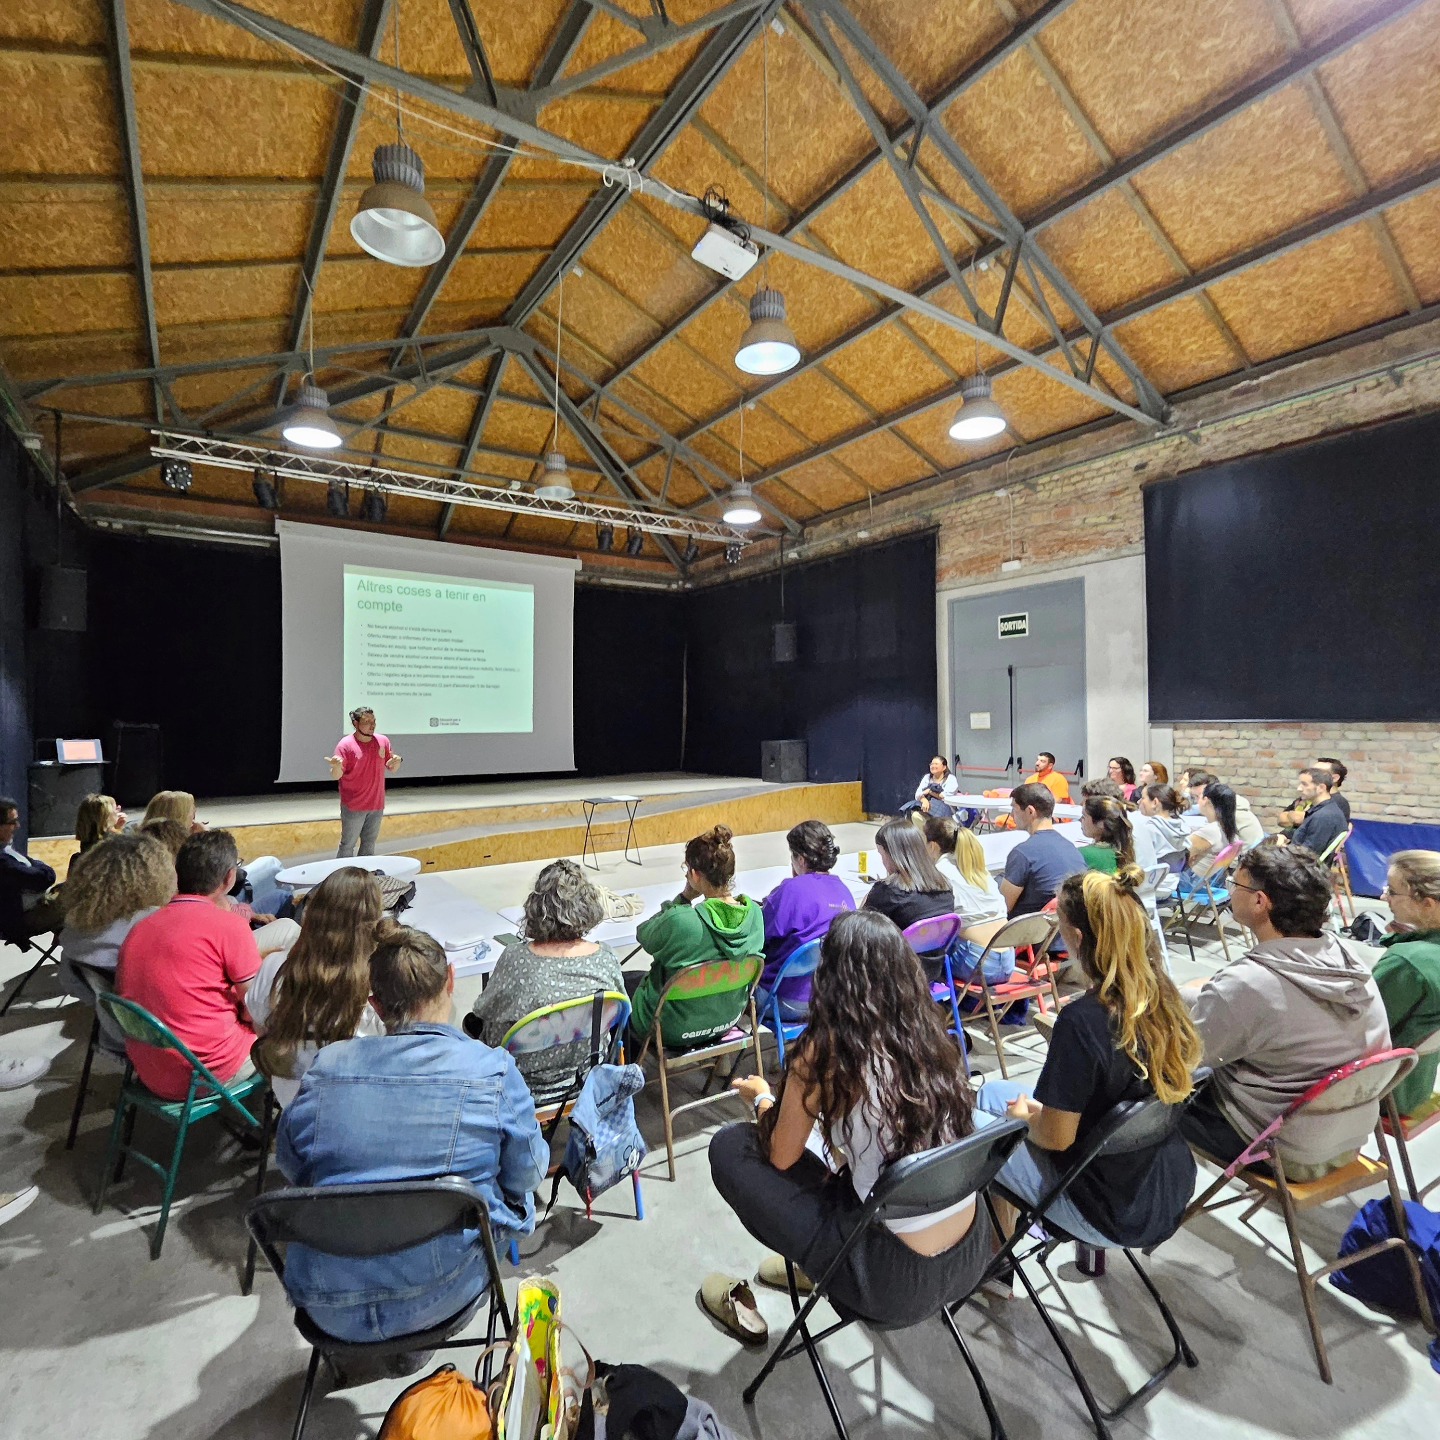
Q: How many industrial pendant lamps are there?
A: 6